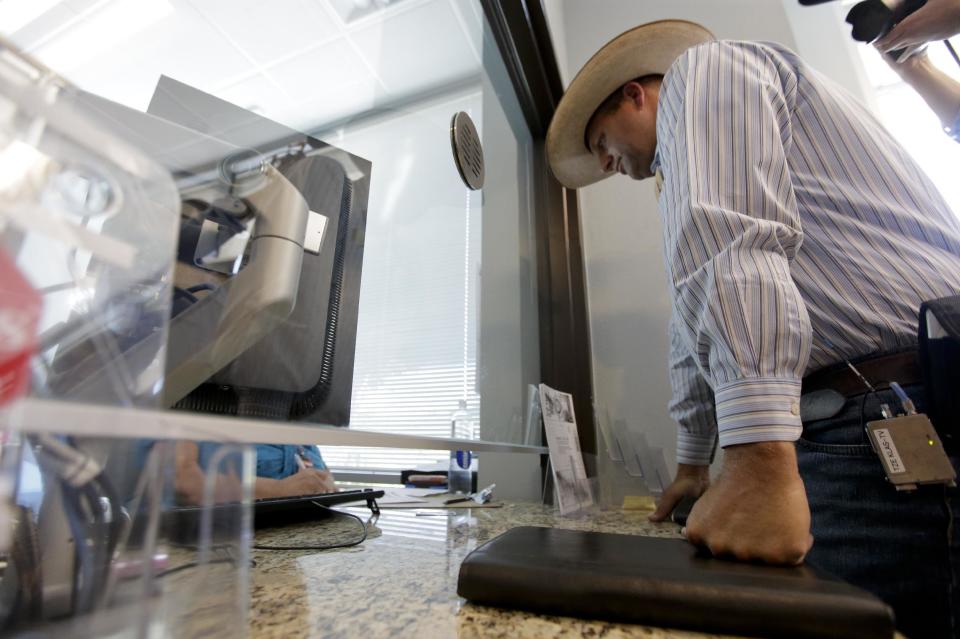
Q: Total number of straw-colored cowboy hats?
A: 1